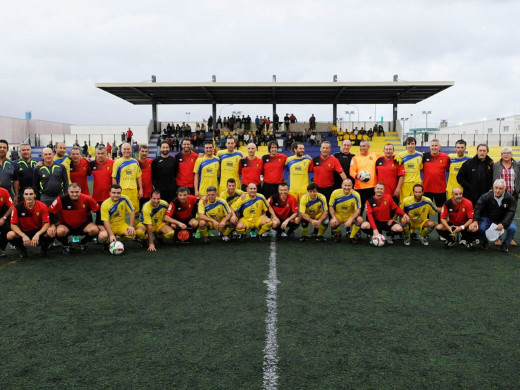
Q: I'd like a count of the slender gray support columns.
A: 5